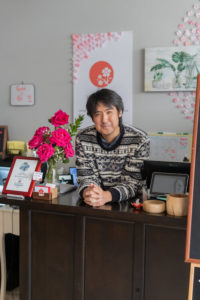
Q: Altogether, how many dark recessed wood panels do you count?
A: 3